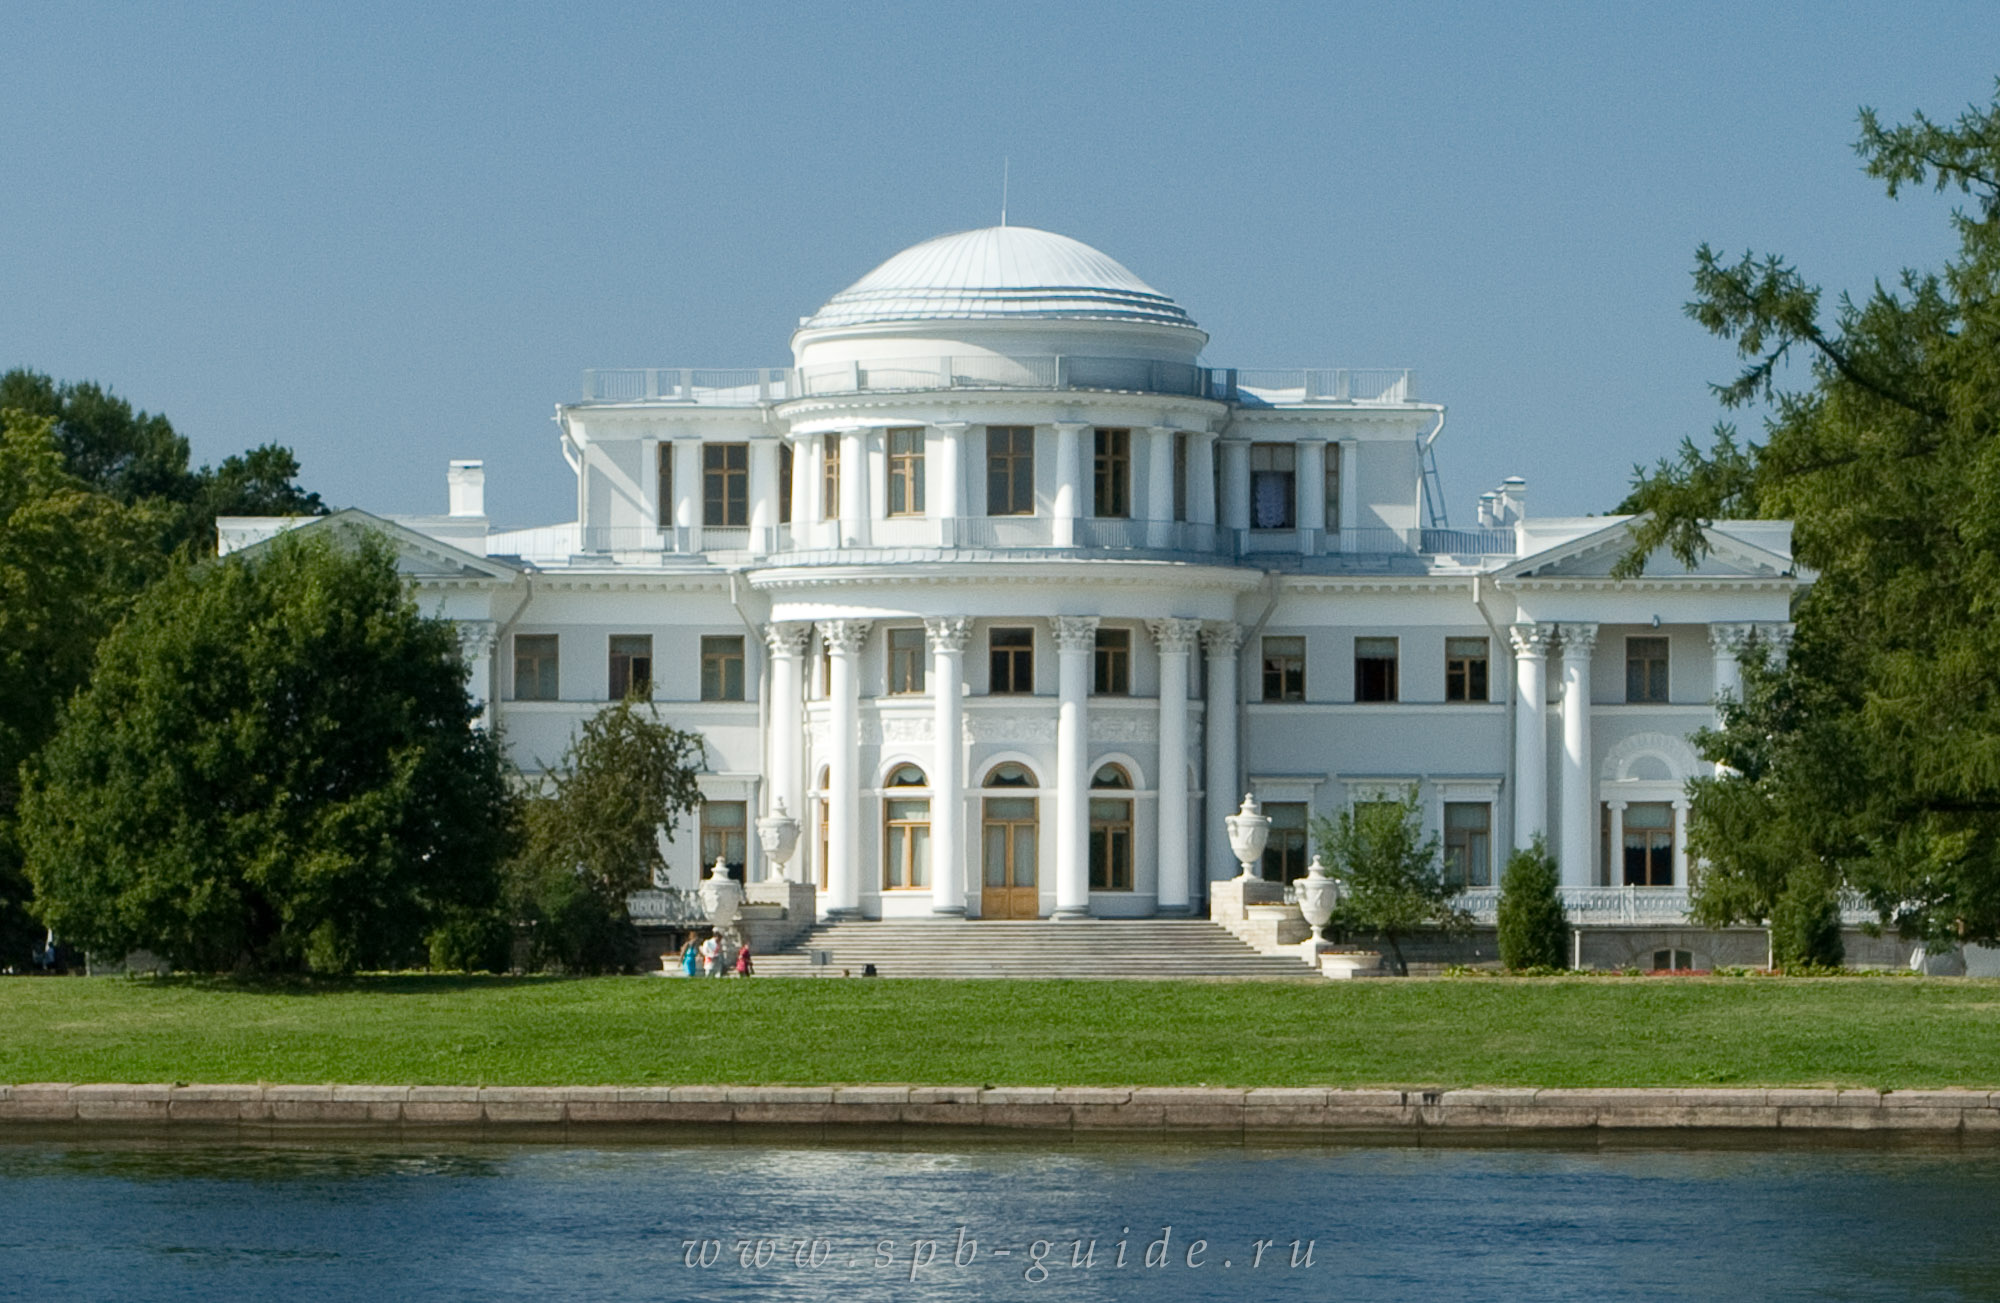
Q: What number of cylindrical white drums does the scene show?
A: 1